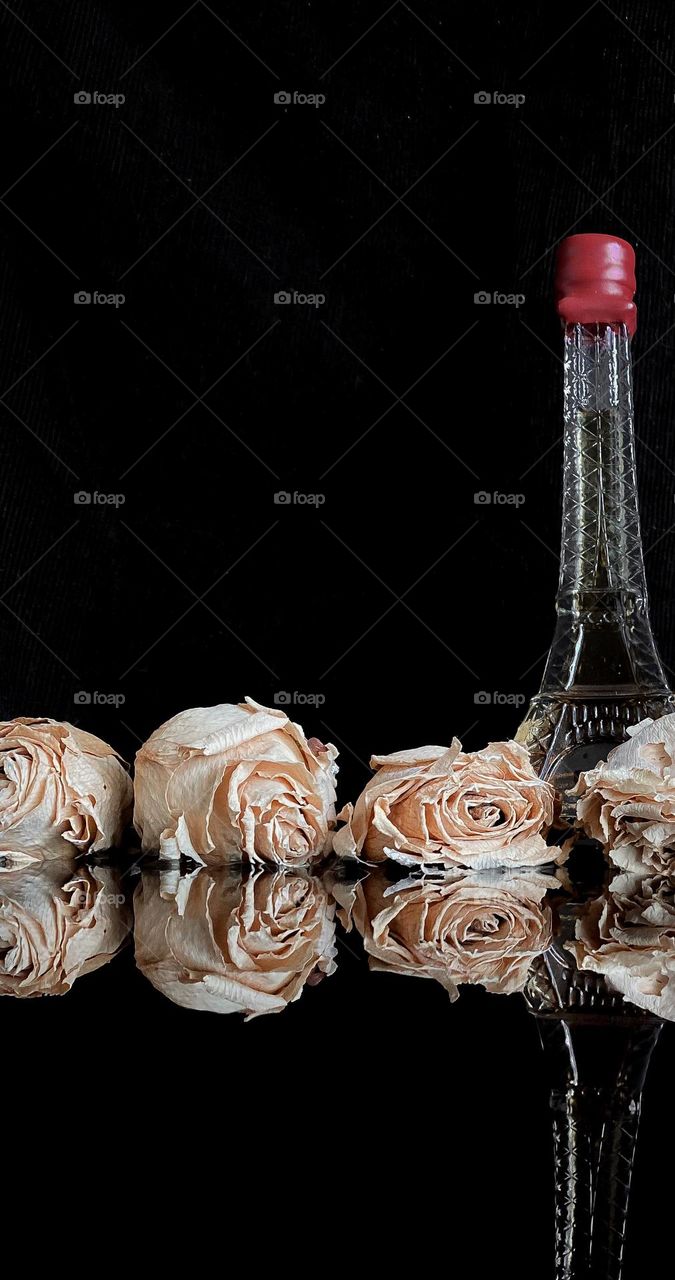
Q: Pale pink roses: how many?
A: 4